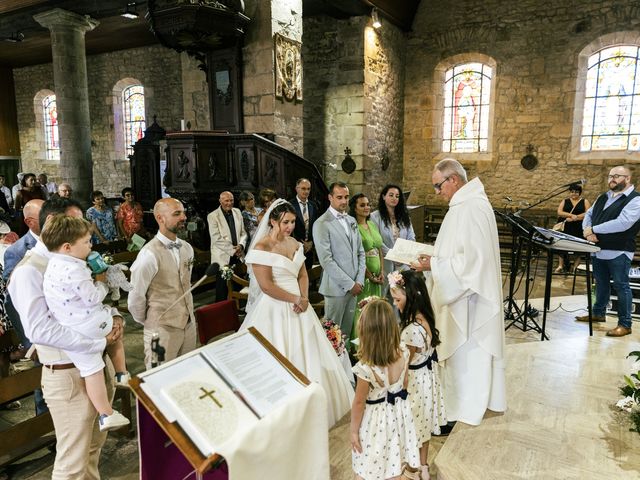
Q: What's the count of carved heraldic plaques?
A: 1